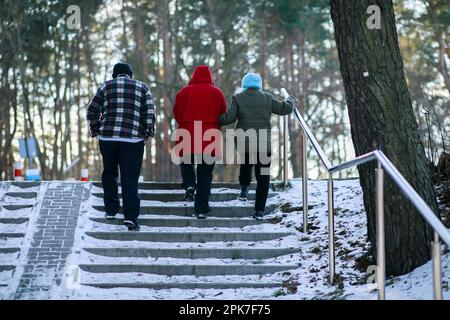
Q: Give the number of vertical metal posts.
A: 5